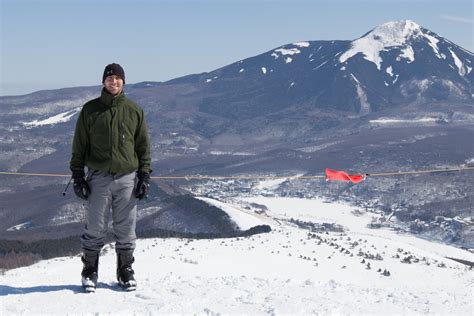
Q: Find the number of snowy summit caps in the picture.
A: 1